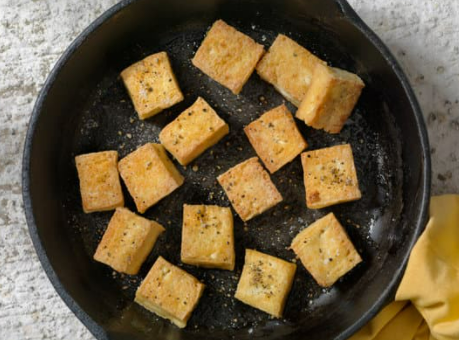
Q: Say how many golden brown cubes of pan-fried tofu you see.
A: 15